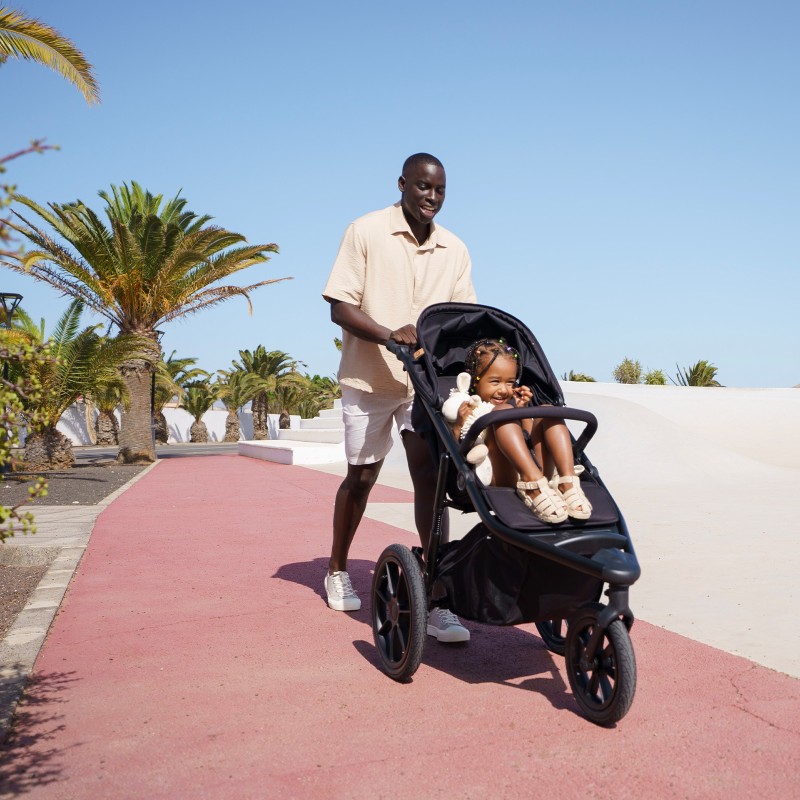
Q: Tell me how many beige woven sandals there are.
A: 2